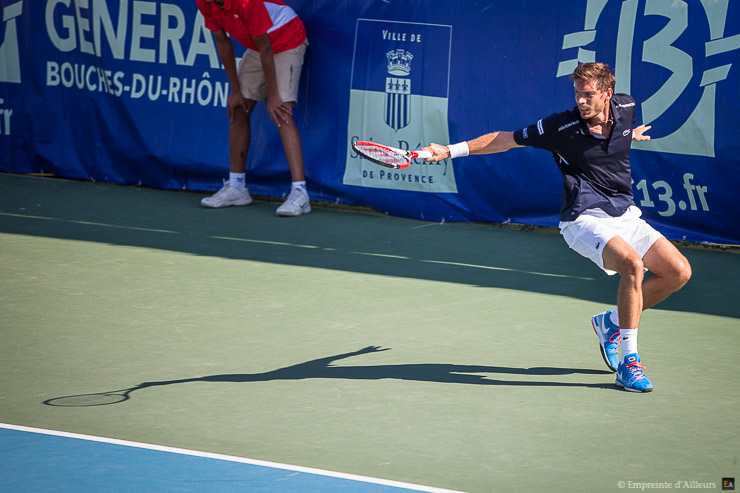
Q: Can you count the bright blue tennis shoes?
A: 2